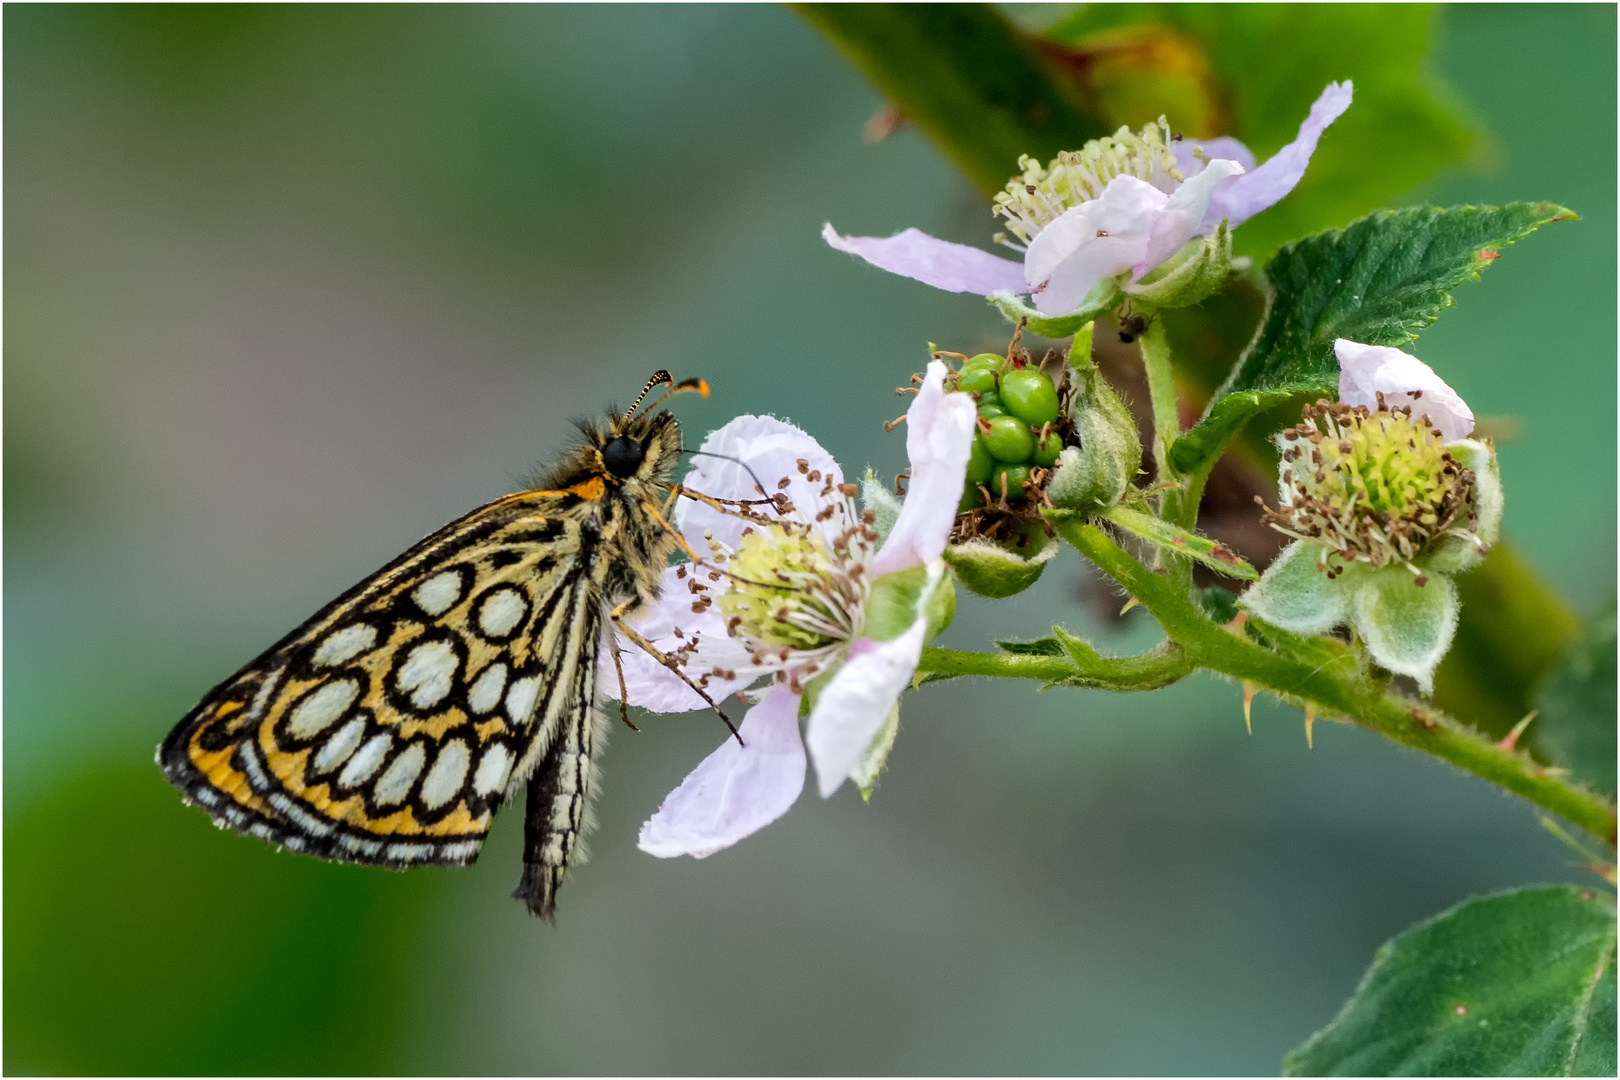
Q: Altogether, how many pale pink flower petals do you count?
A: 11